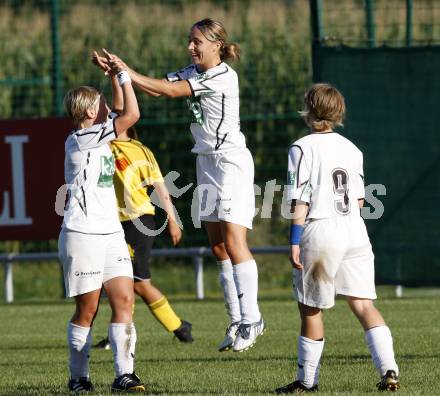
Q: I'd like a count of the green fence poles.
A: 4